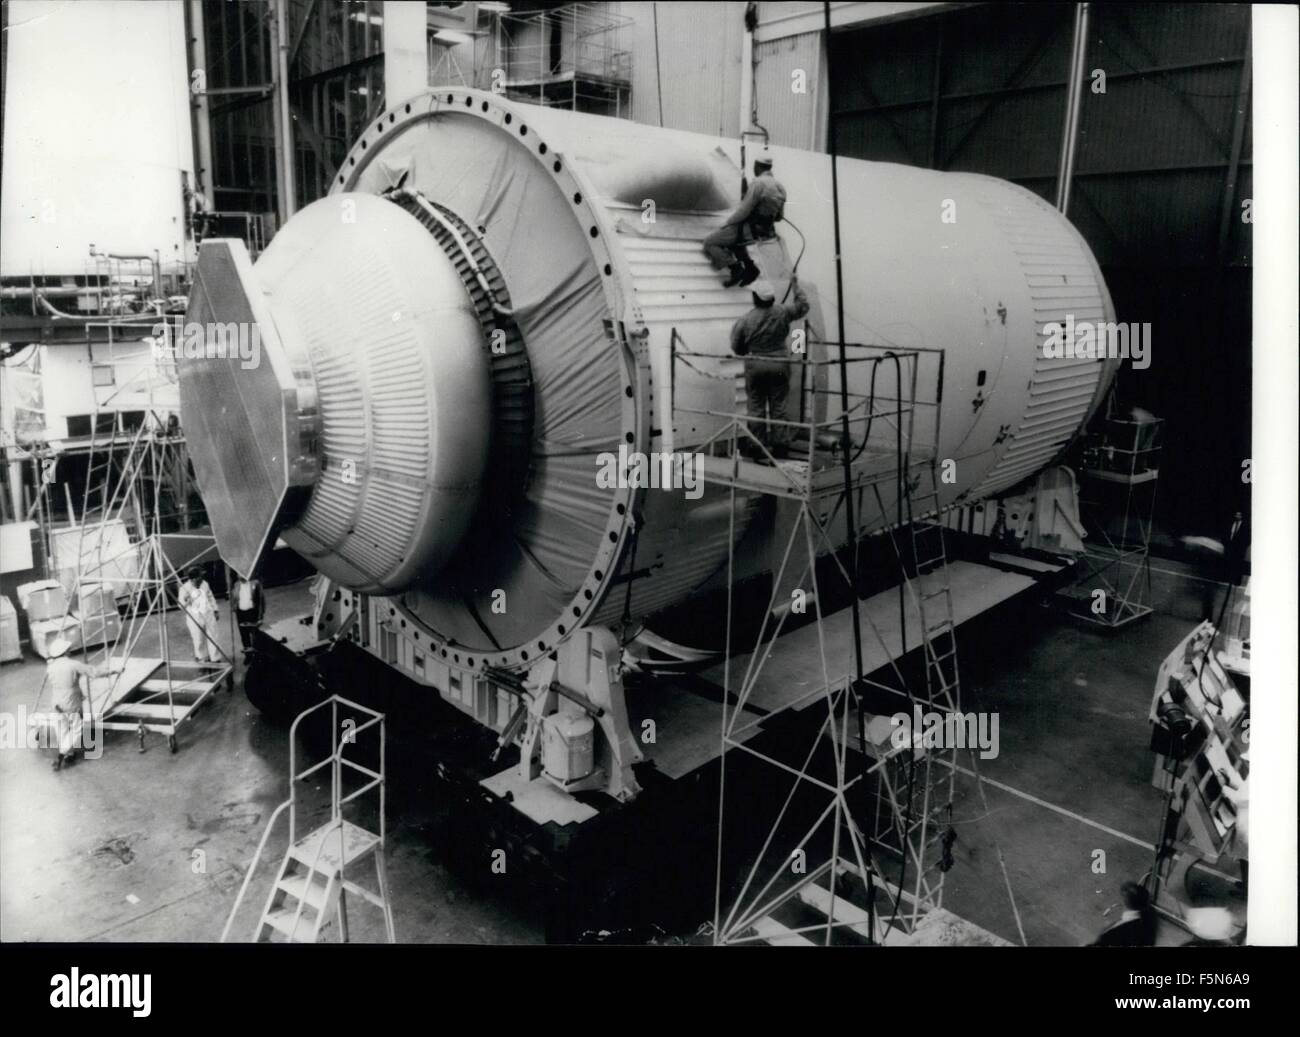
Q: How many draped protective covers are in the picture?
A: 1